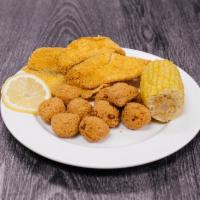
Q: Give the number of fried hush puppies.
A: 8